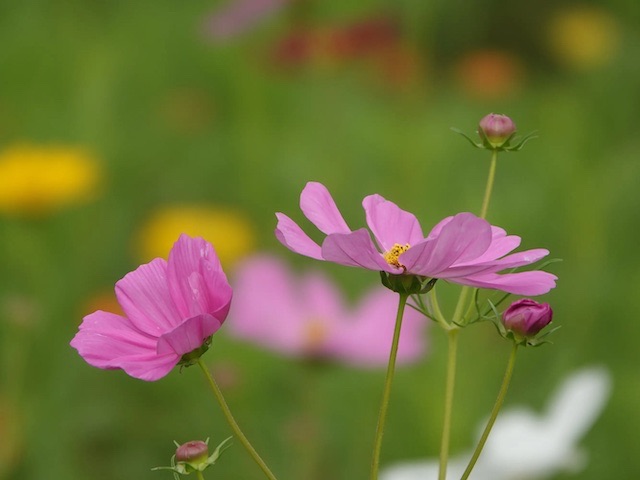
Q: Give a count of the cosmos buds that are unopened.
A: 3